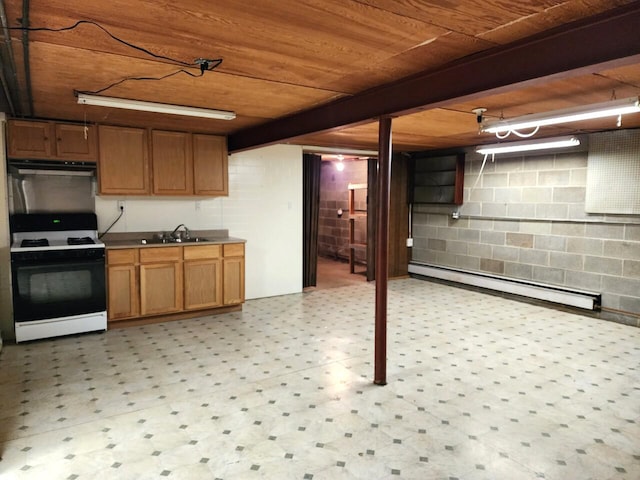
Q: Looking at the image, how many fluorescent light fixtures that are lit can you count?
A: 2